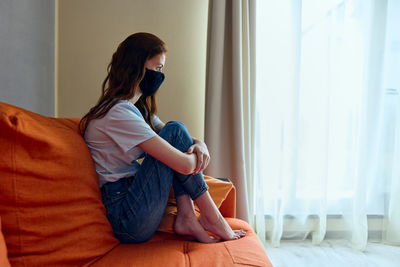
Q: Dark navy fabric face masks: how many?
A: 1